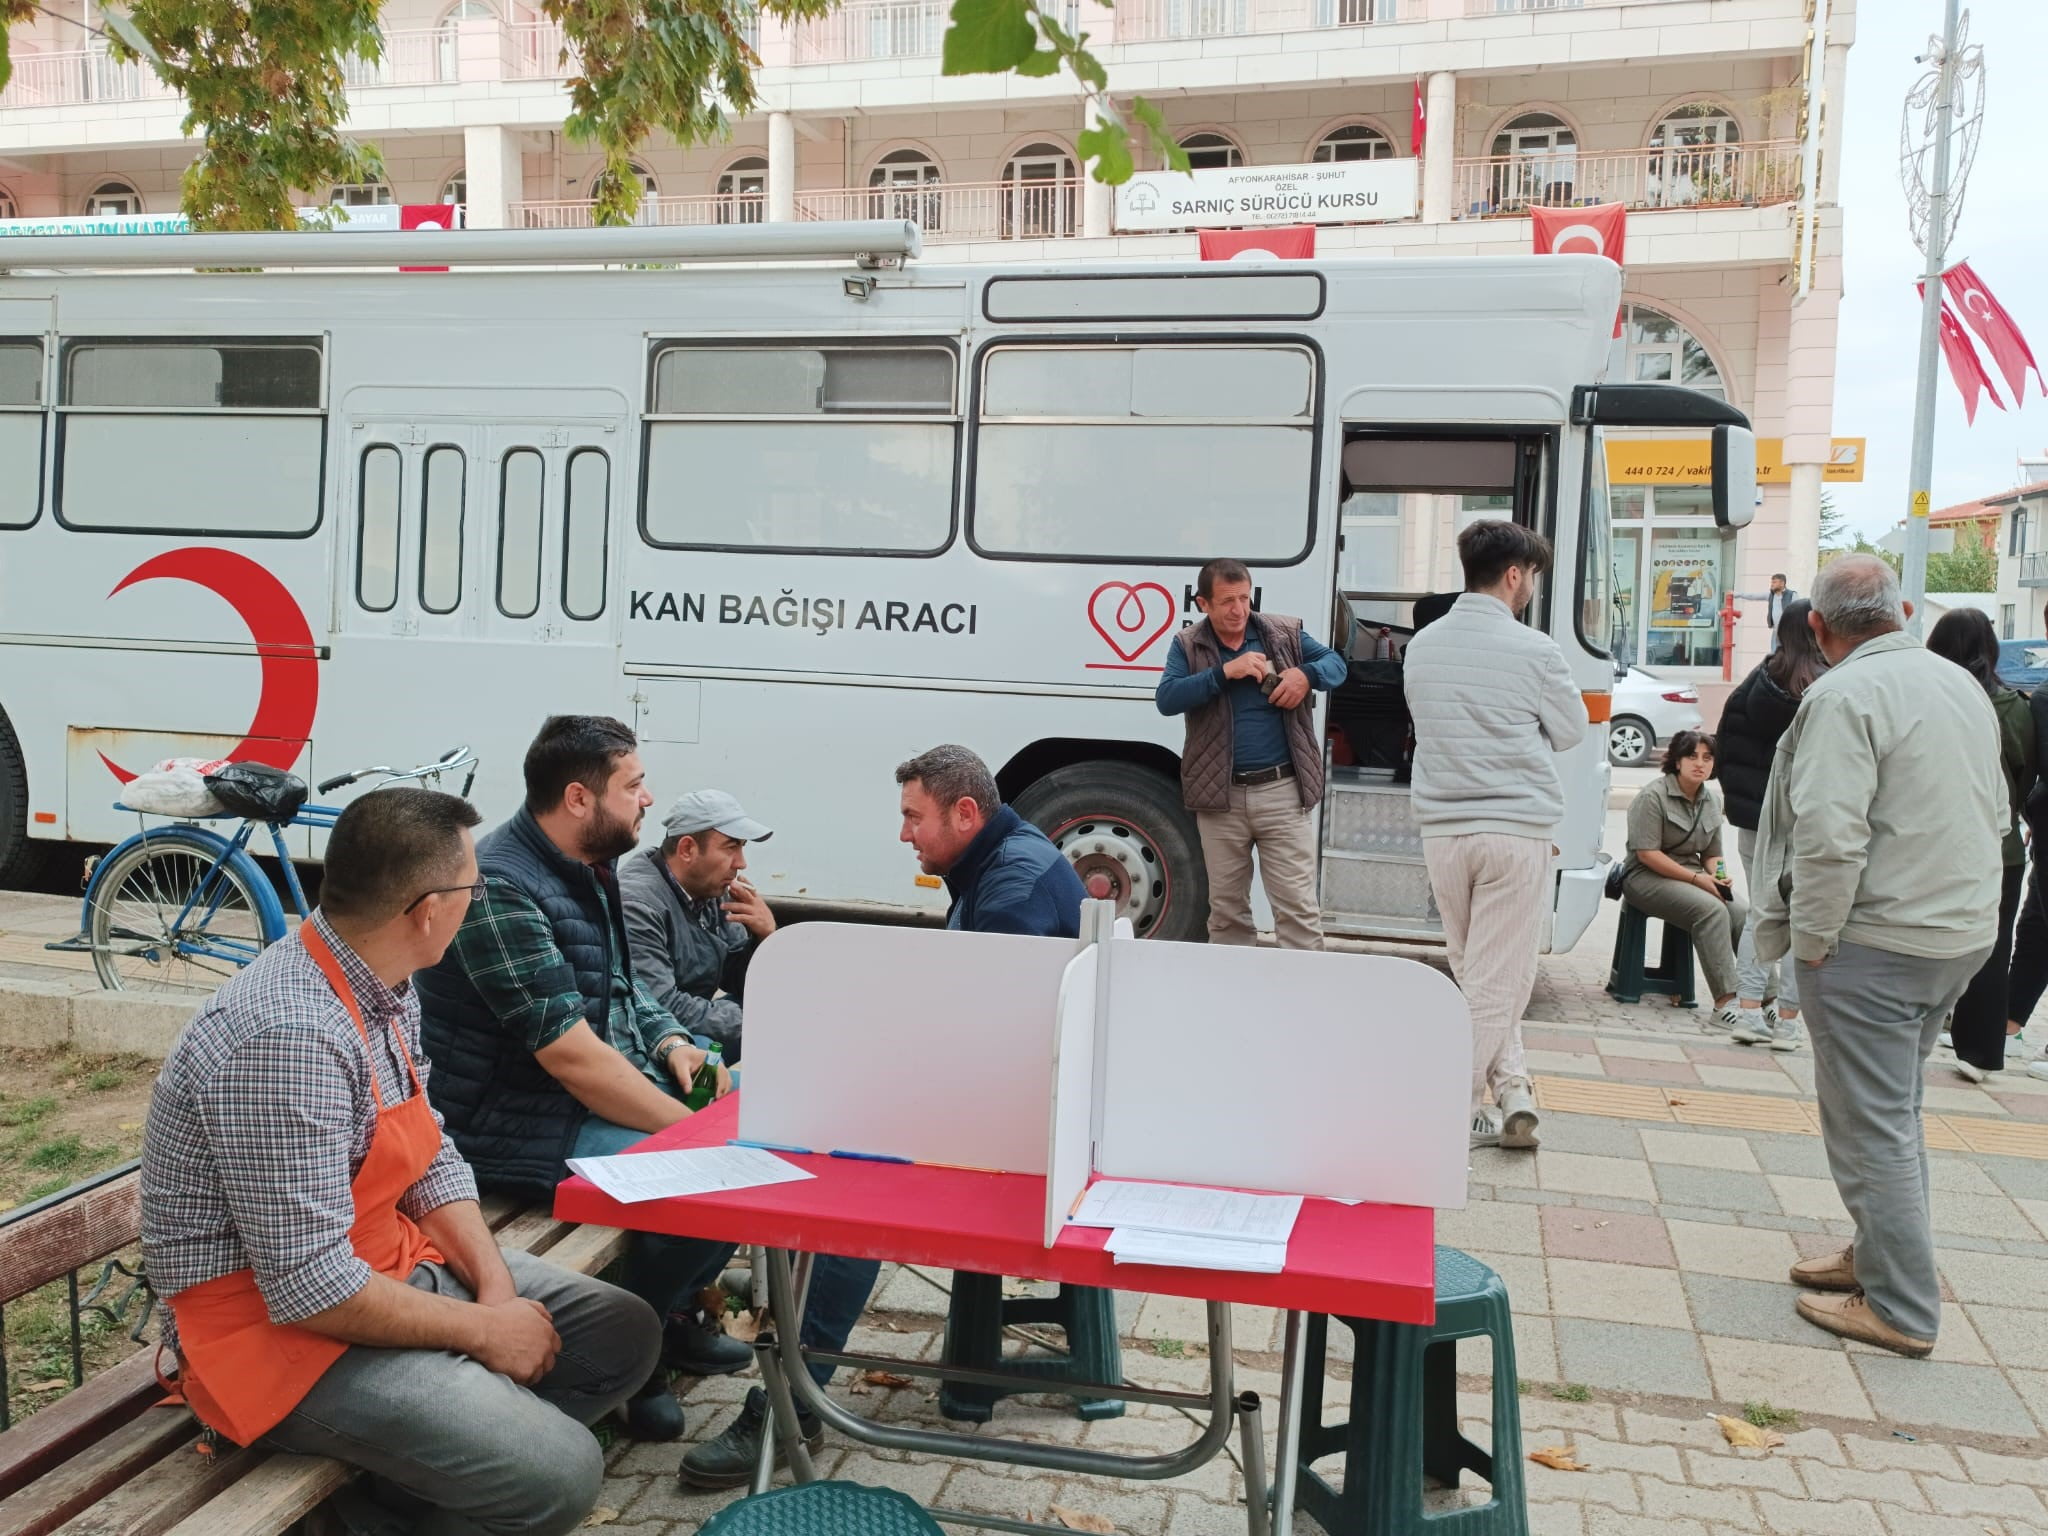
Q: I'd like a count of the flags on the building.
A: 4